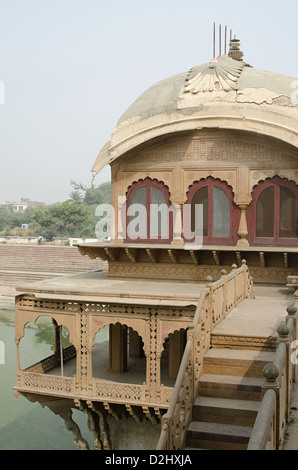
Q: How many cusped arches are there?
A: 6